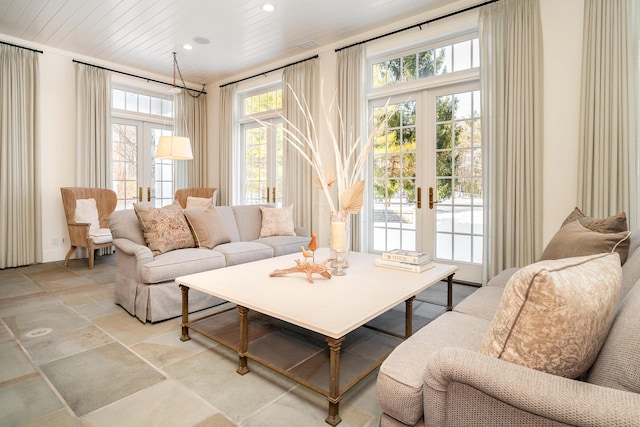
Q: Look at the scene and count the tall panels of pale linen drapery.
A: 8